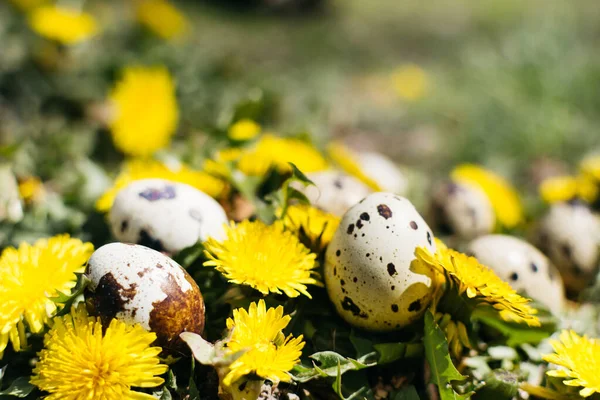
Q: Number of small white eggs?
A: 8